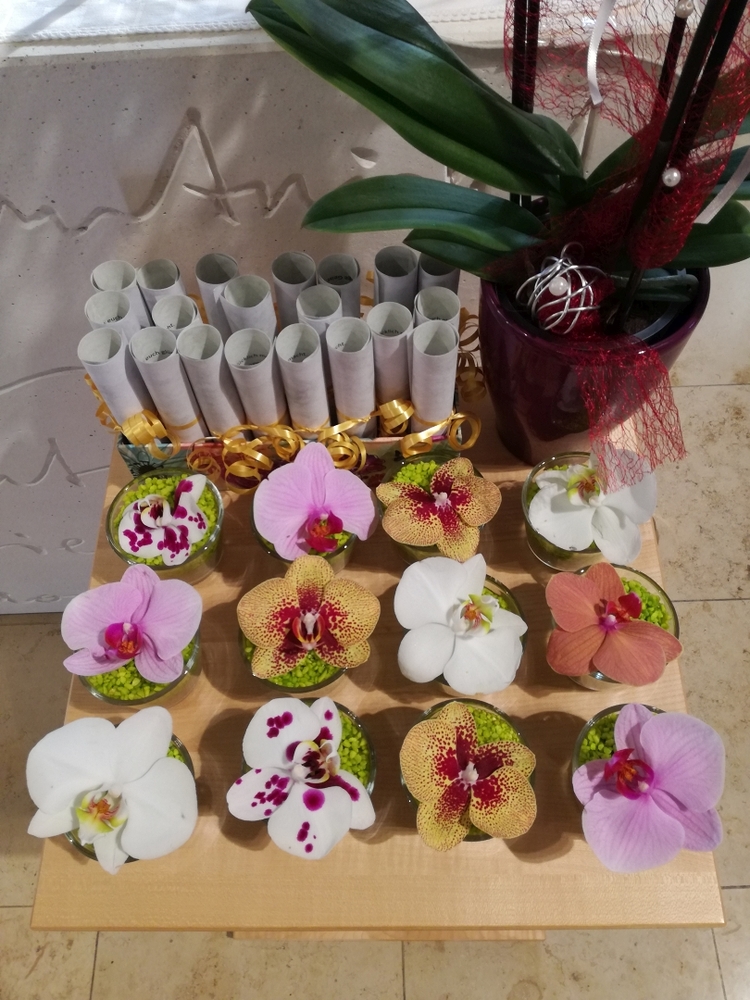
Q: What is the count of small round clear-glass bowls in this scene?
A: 12